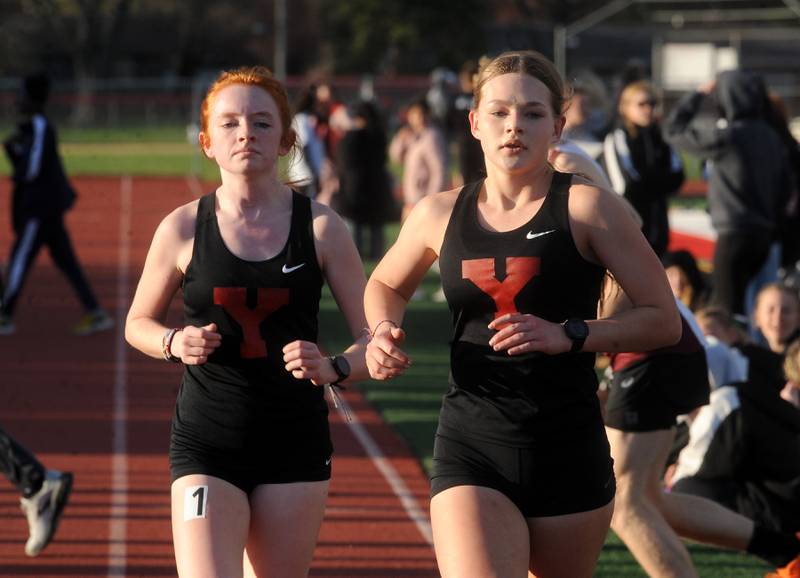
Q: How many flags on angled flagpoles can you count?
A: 0